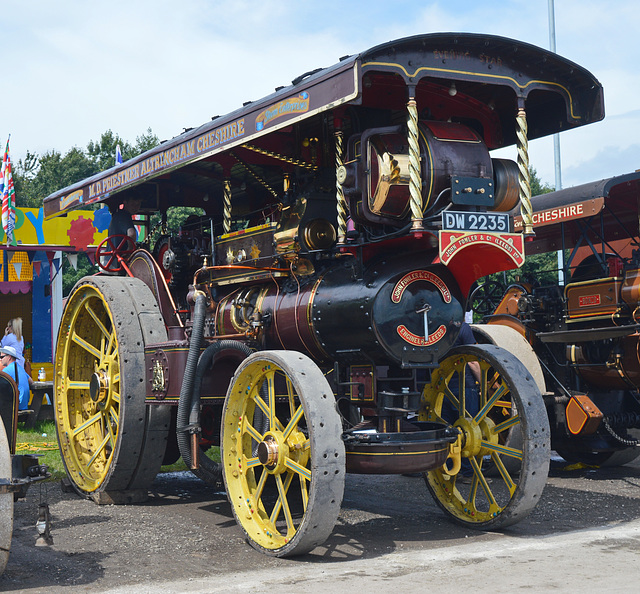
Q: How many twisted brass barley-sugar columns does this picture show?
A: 4